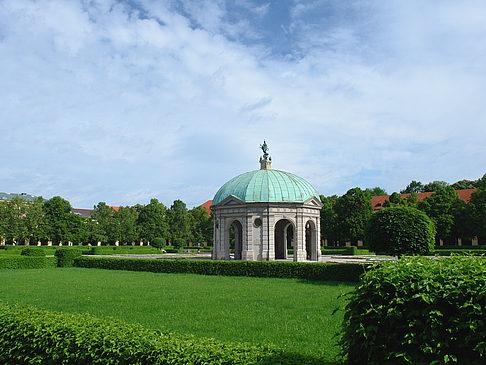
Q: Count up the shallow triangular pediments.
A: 2